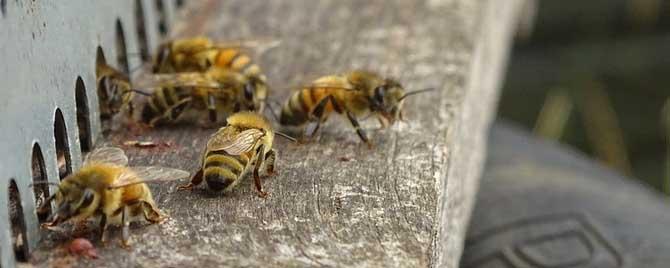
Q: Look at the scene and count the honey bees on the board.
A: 6